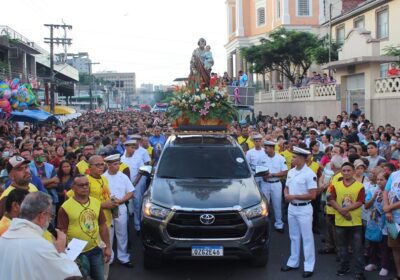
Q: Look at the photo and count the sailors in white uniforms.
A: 6